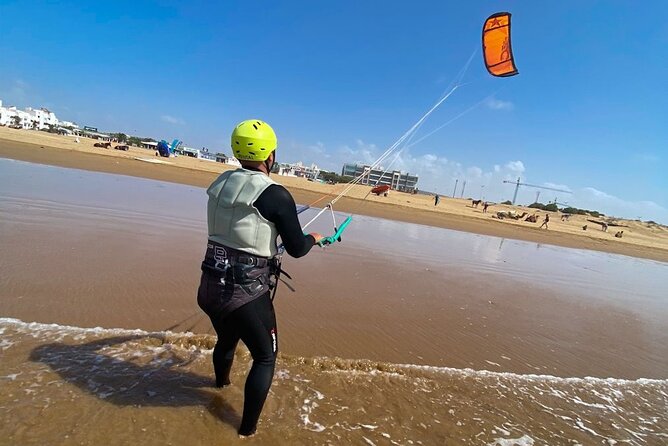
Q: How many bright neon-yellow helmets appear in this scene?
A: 1